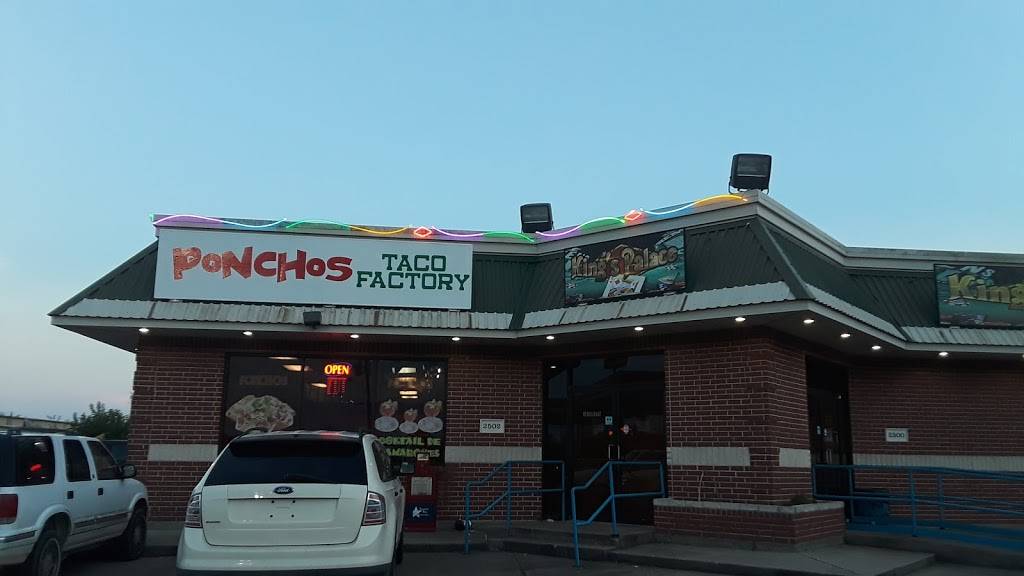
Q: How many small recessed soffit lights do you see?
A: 11